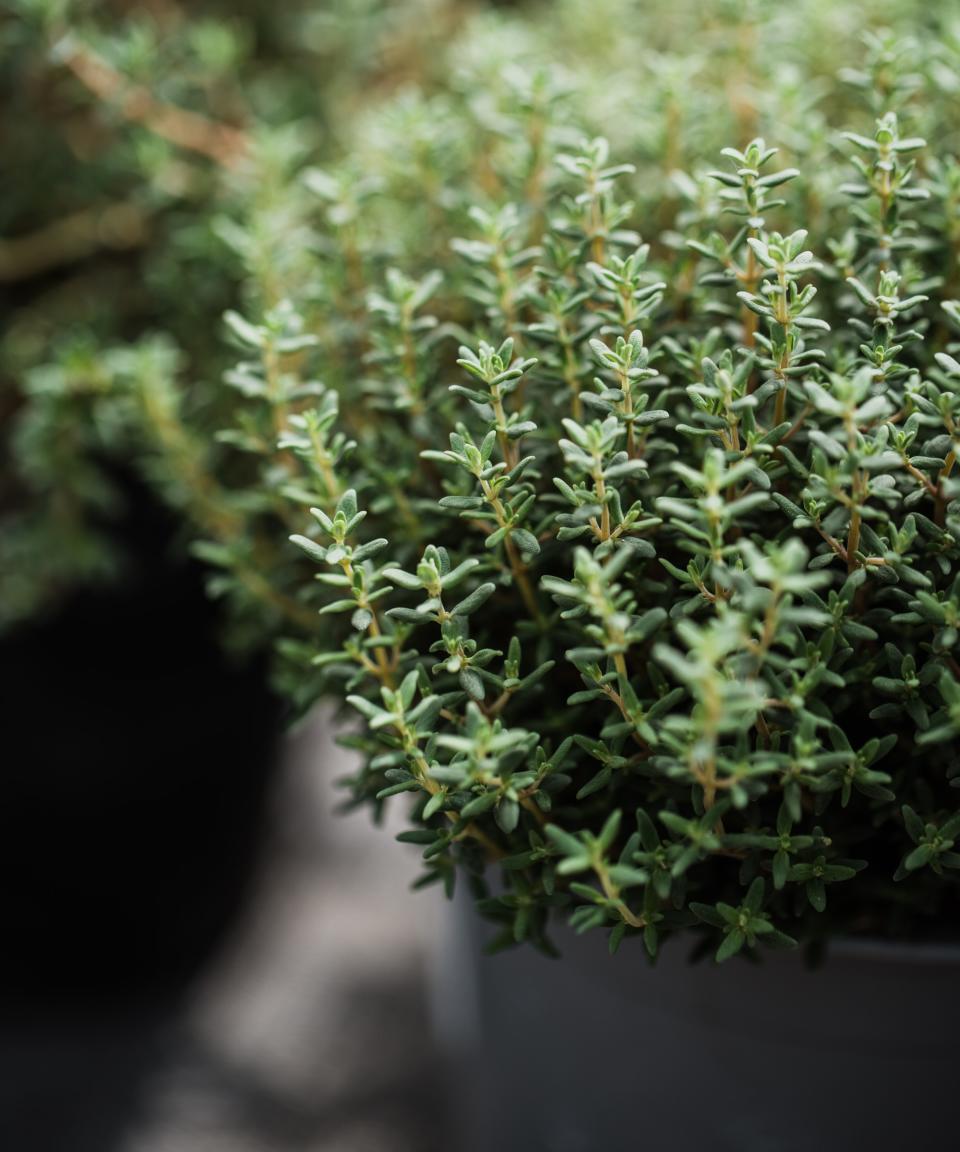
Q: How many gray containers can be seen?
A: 1